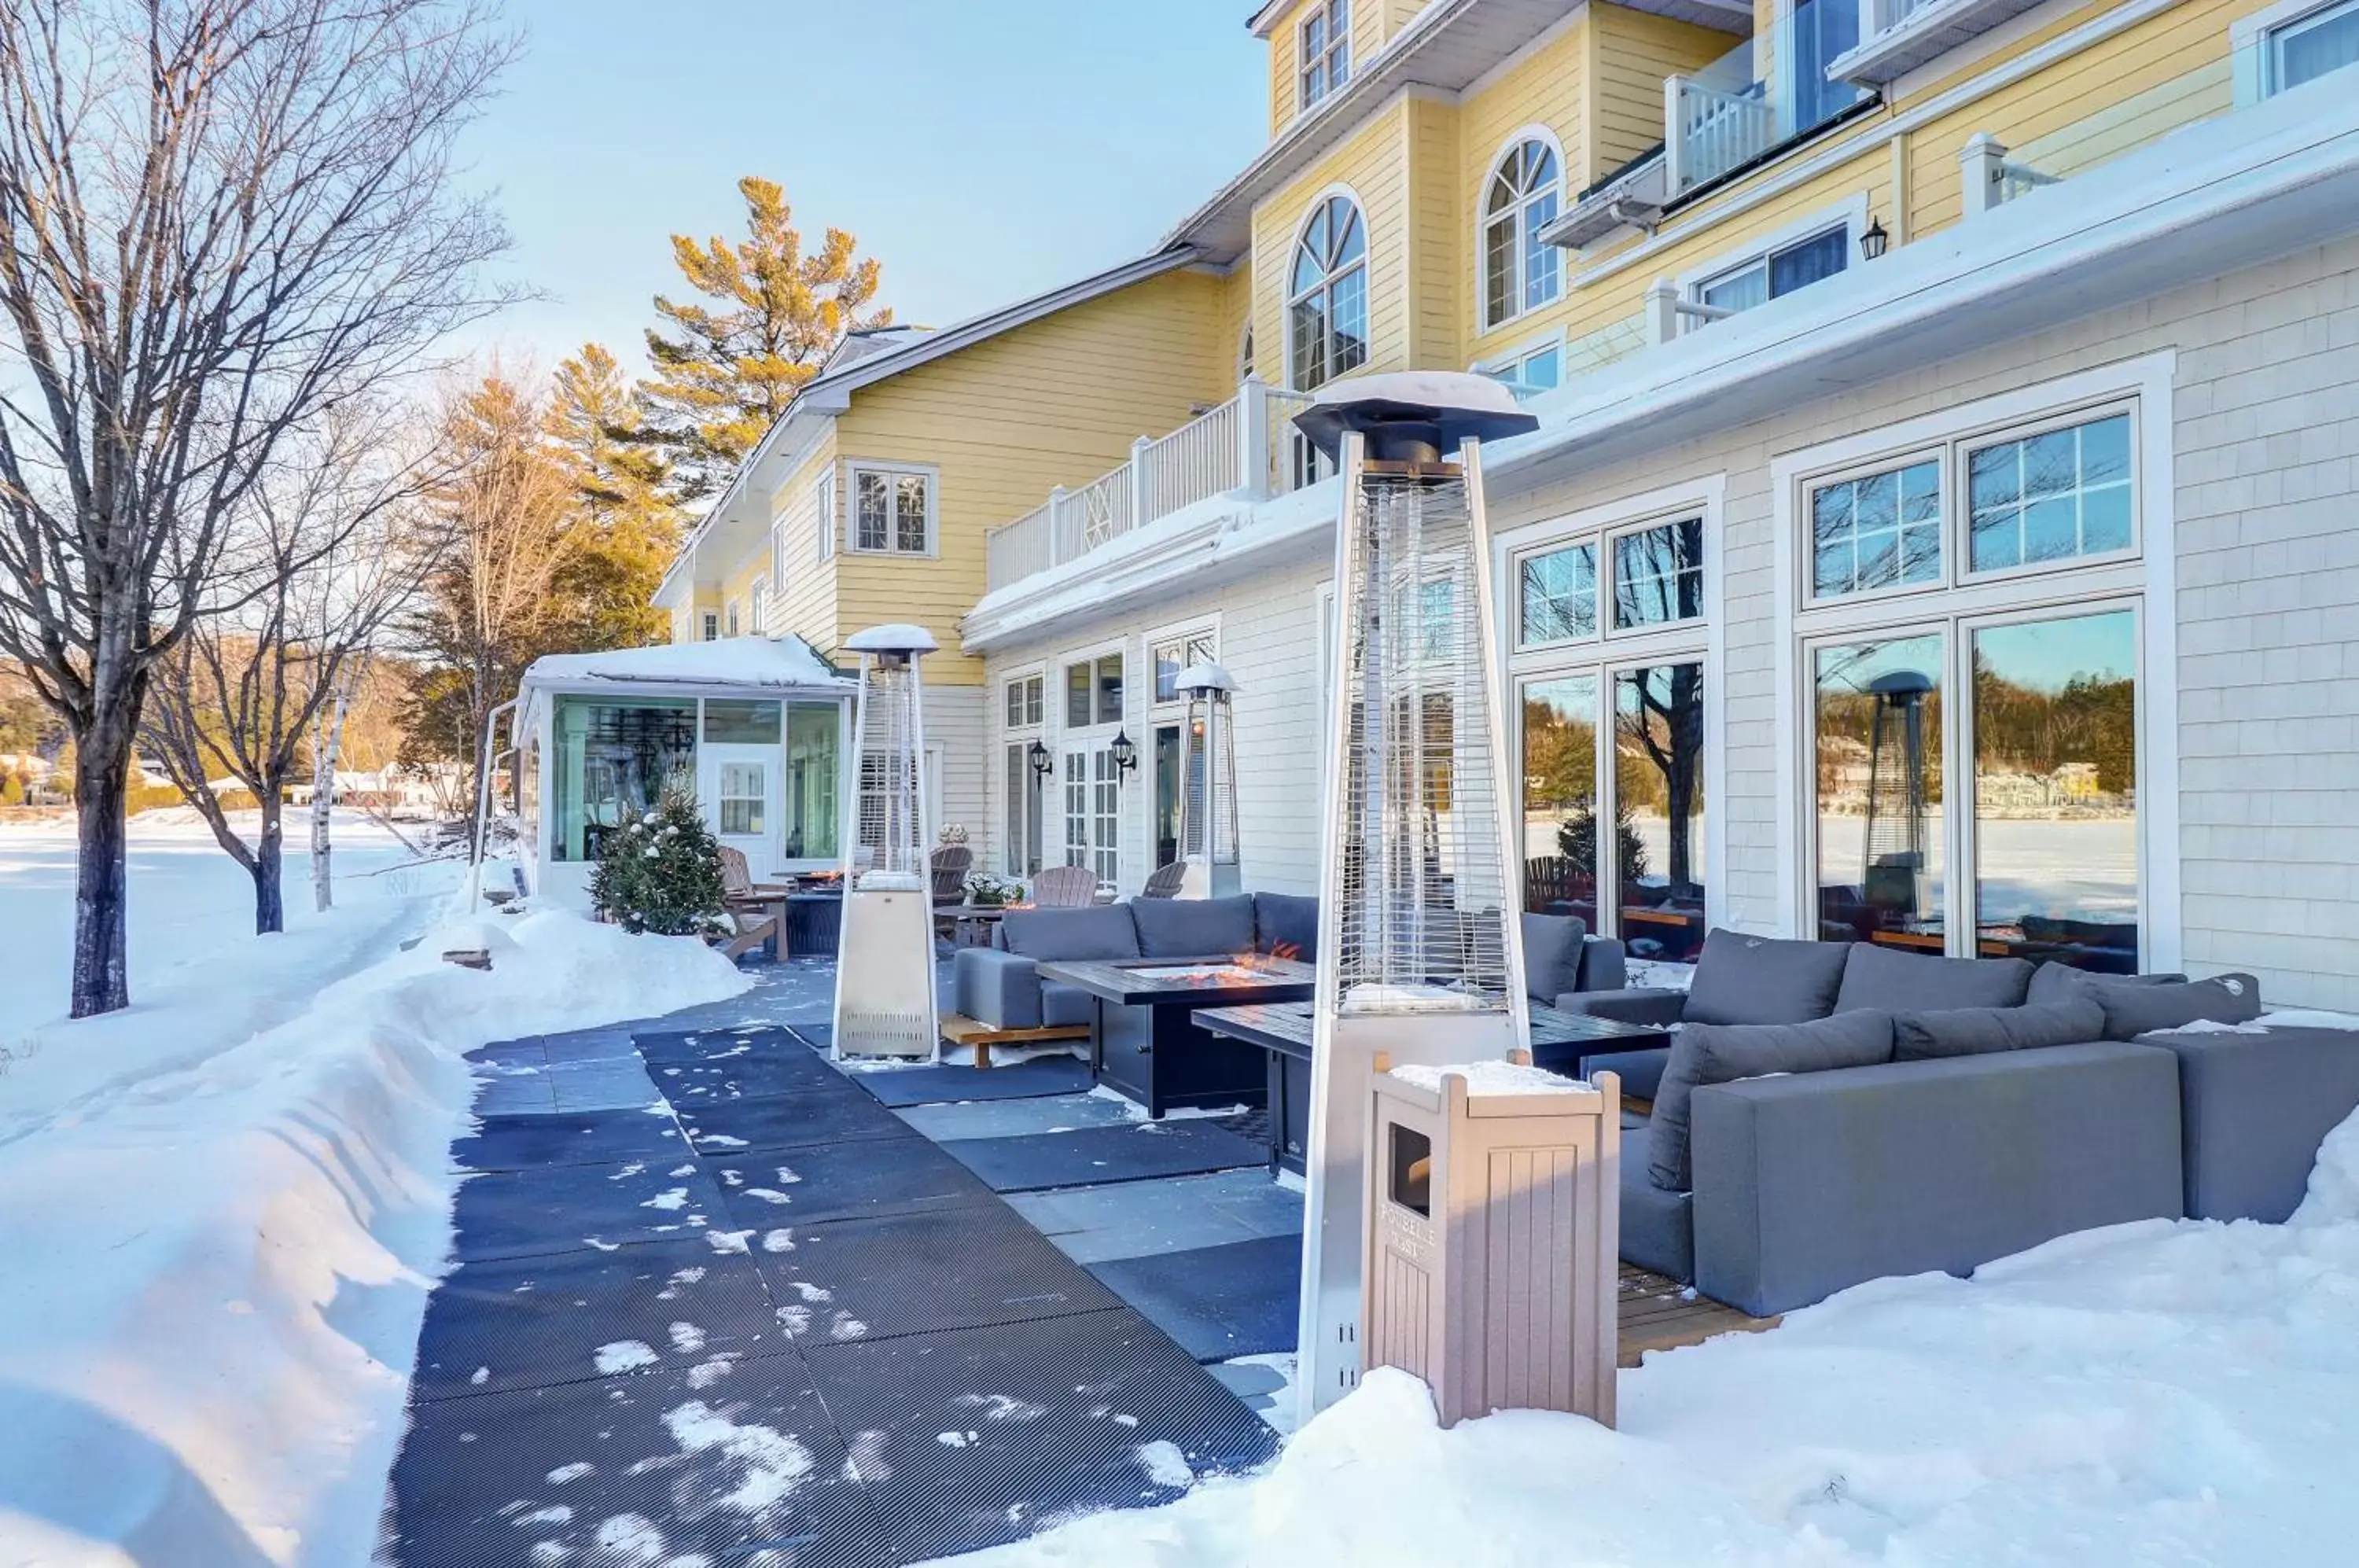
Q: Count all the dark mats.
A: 14